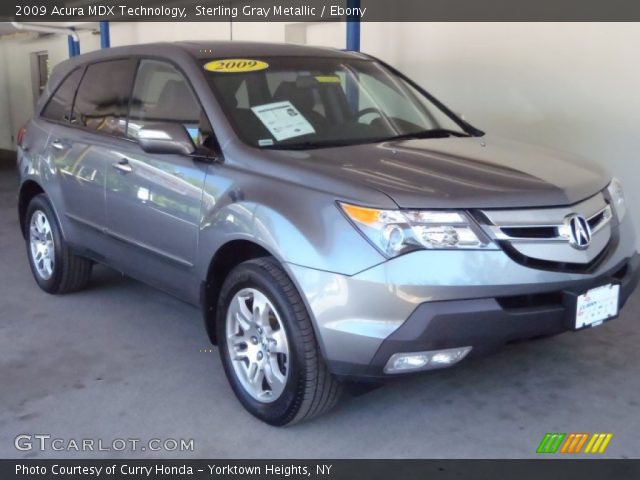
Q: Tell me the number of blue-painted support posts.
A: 3